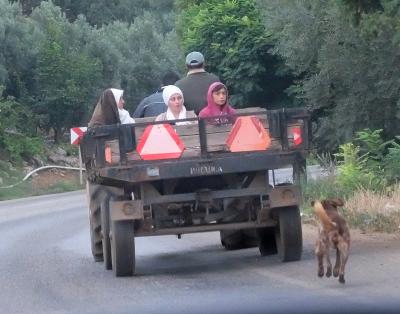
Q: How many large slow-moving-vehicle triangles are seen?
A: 2